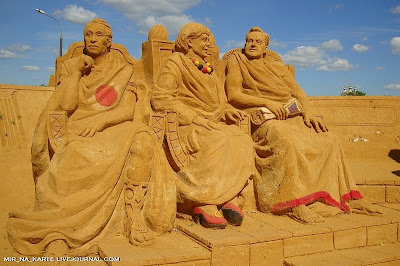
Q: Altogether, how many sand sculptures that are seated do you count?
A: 3